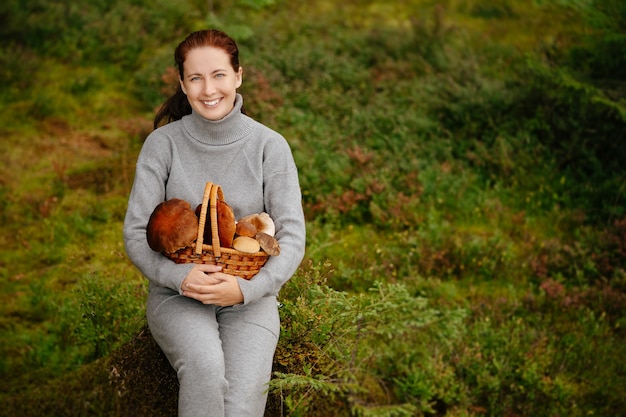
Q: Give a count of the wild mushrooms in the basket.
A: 6